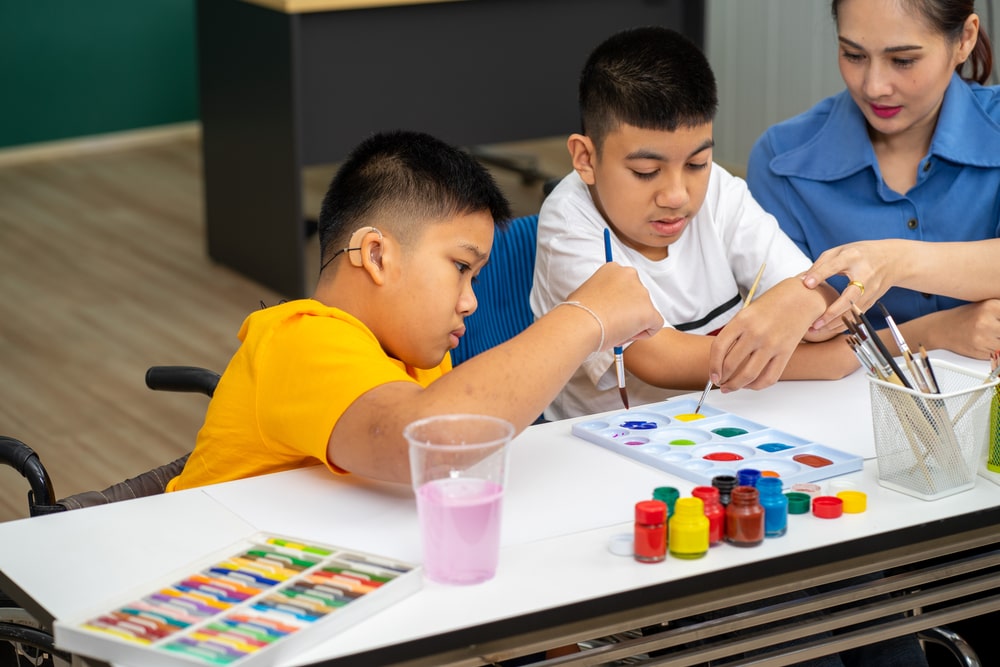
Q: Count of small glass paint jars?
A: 8